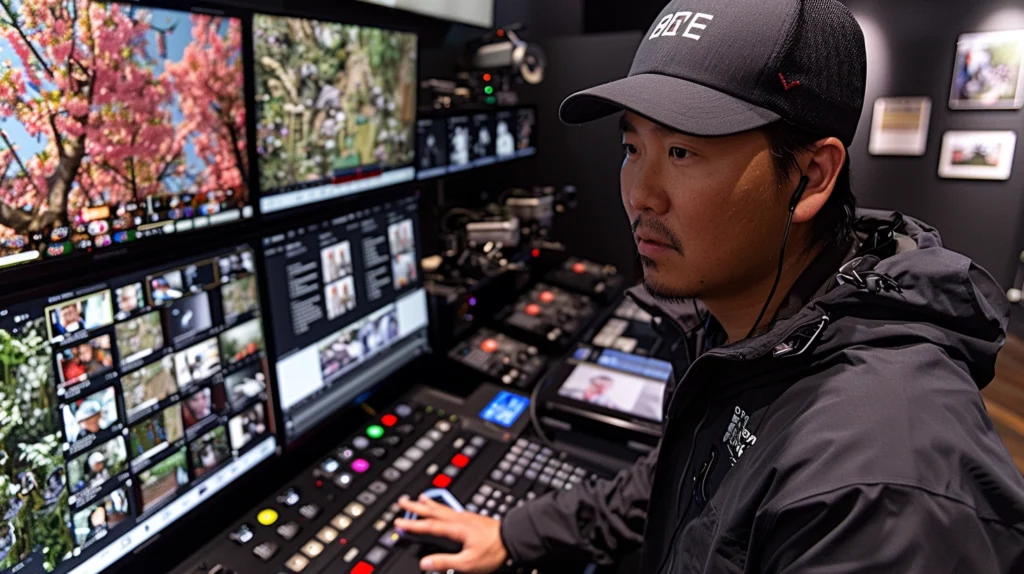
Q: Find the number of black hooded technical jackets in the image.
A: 1